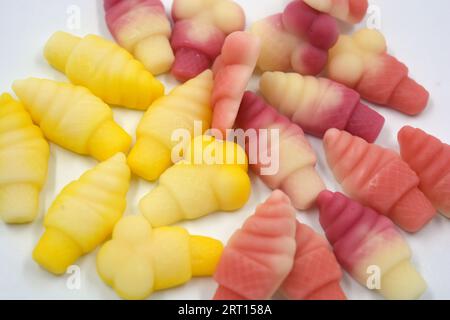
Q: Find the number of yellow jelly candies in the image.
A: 7